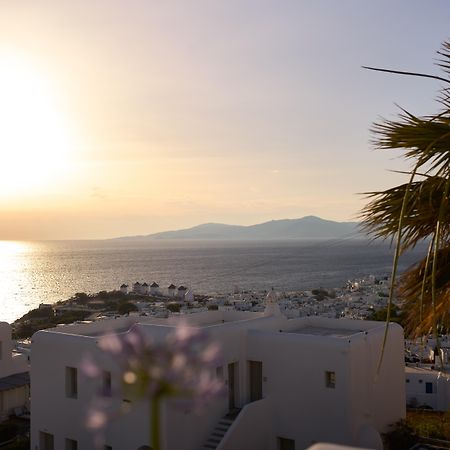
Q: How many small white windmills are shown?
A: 6